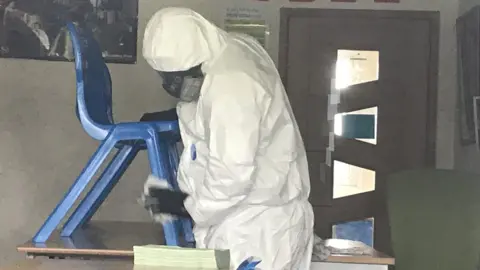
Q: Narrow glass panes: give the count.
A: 4